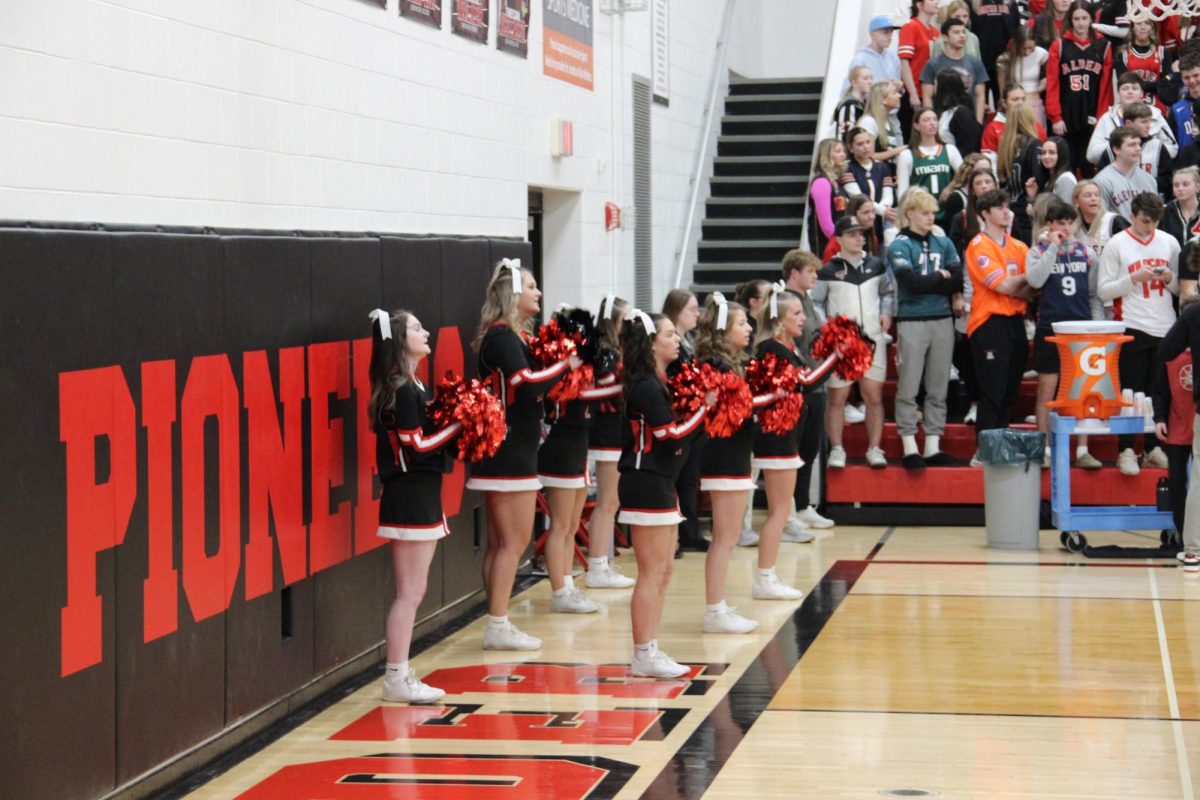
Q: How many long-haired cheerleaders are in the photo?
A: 7